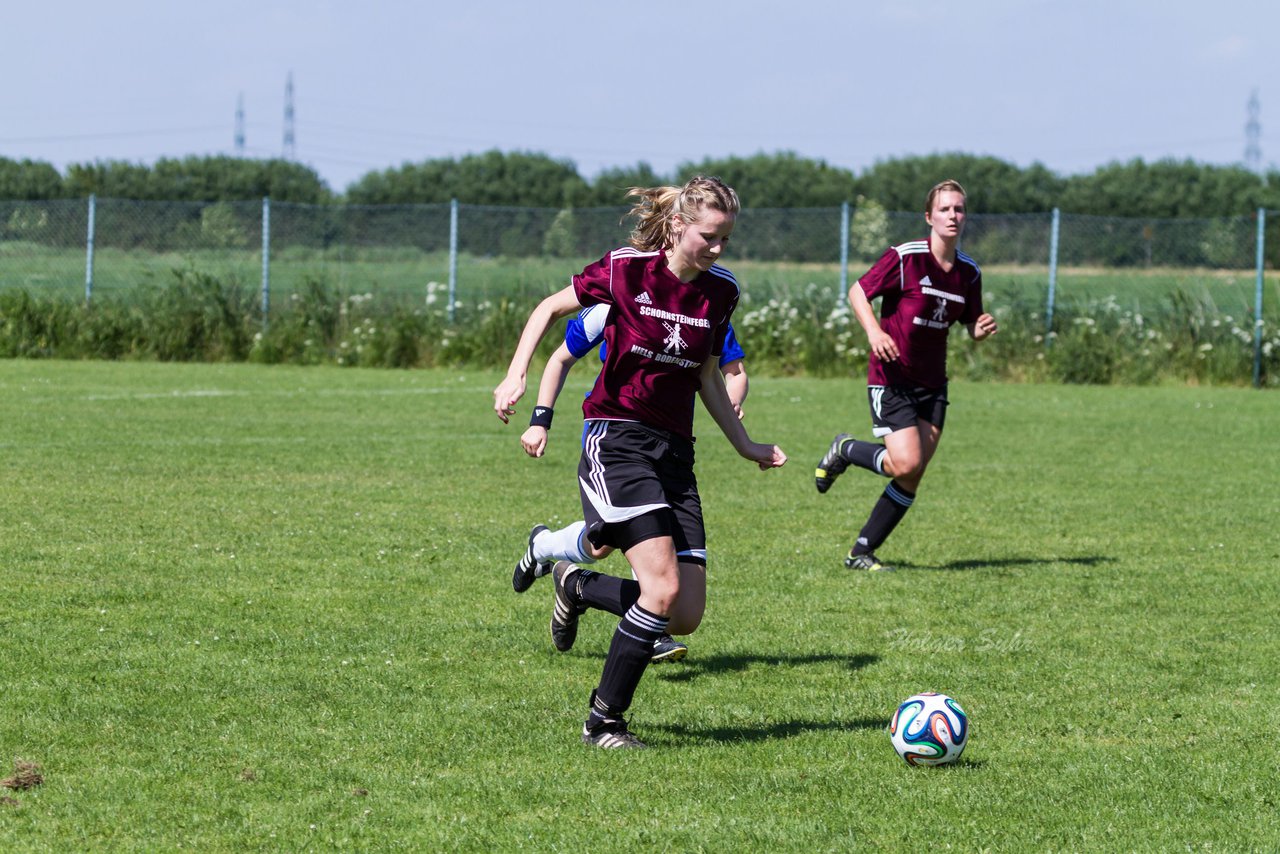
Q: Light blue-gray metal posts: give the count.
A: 6